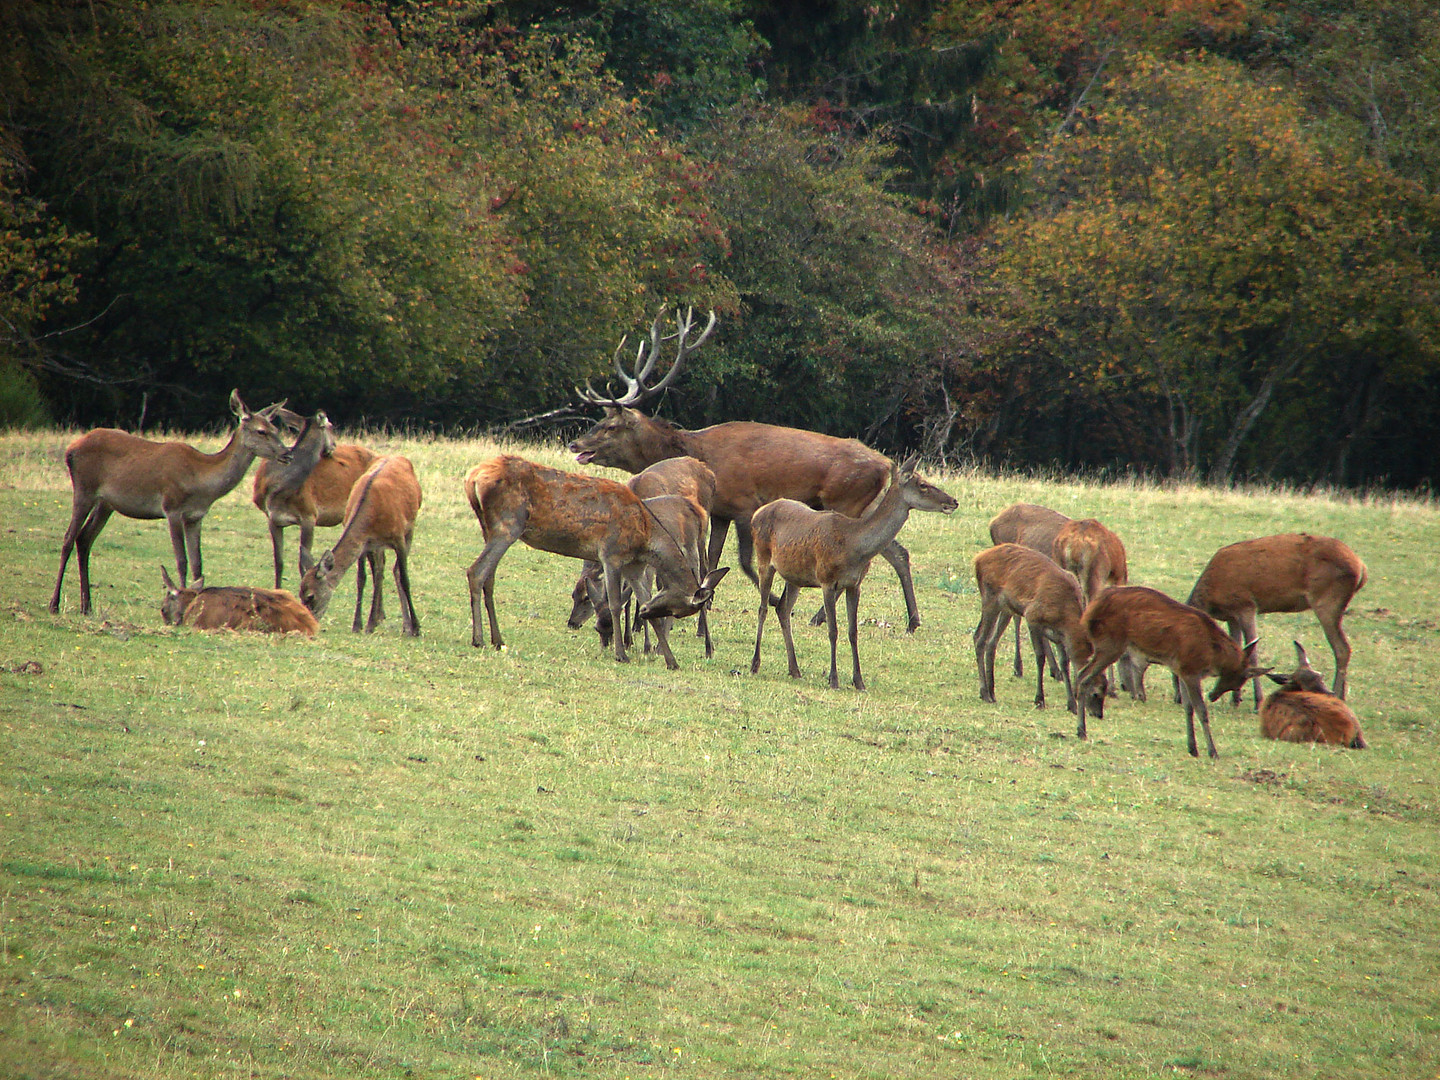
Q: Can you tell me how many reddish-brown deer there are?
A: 15